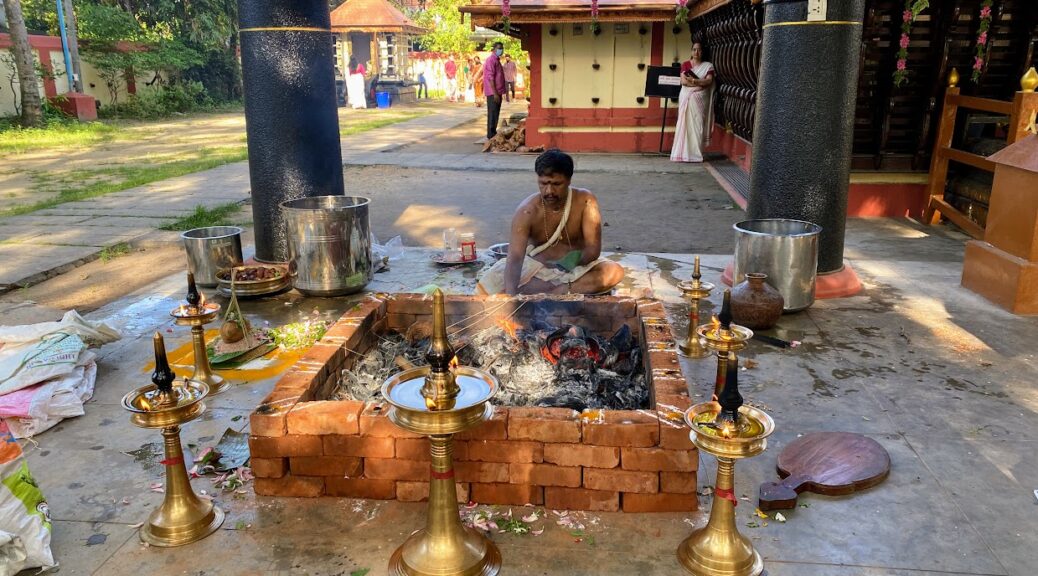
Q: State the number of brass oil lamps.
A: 6